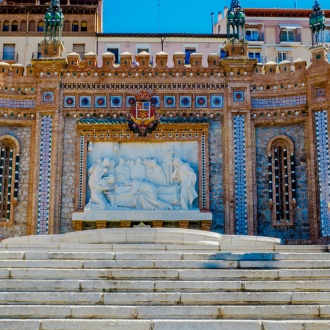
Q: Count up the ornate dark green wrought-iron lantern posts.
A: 3